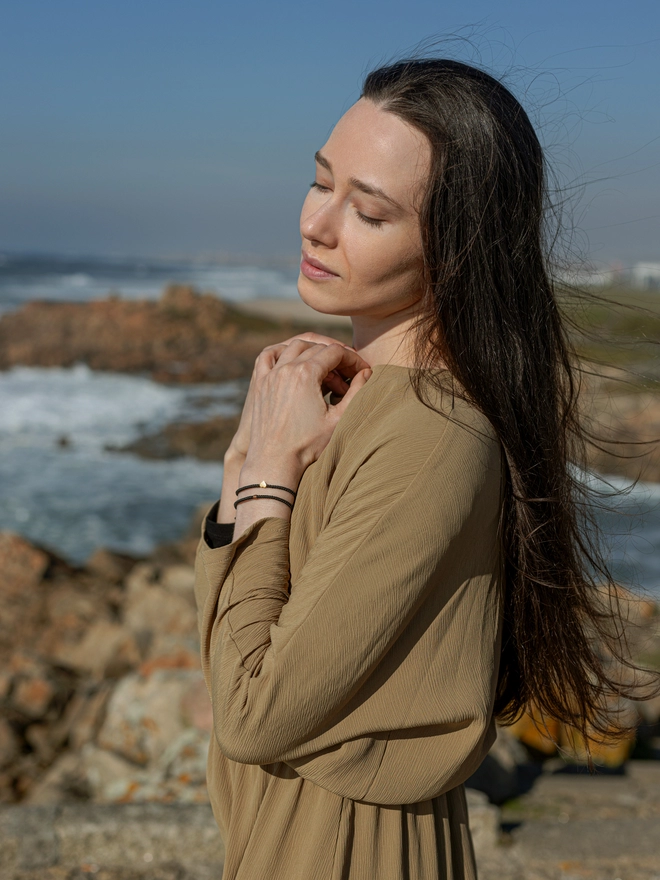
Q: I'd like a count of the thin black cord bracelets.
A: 2